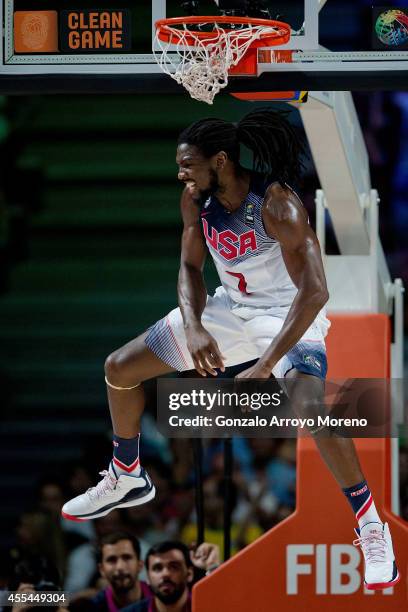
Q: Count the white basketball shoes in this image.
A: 2